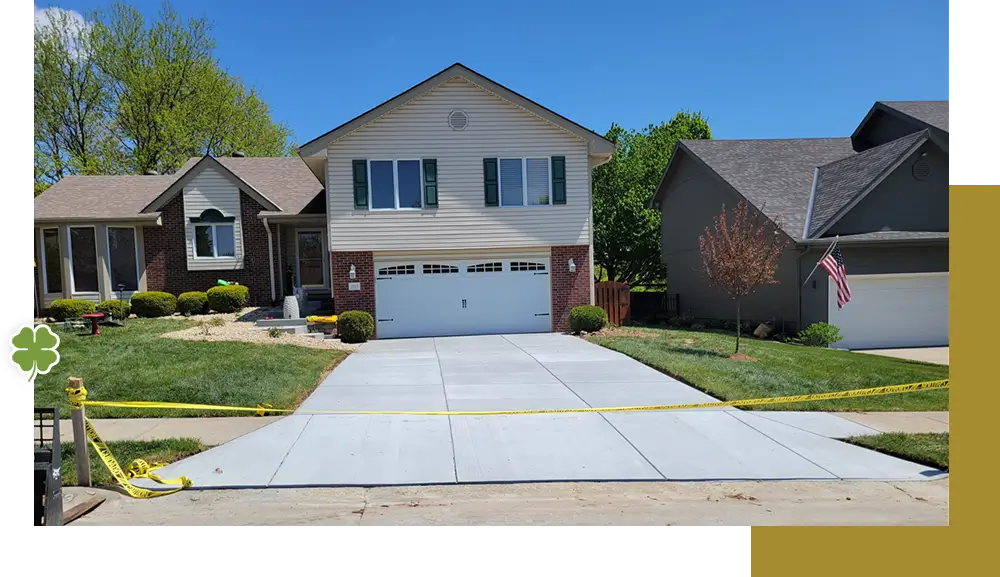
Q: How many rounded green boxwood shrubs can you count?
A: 7